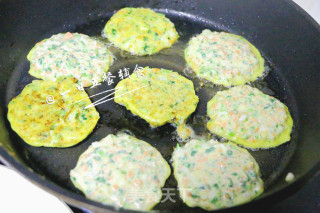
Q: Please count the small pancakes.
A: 8